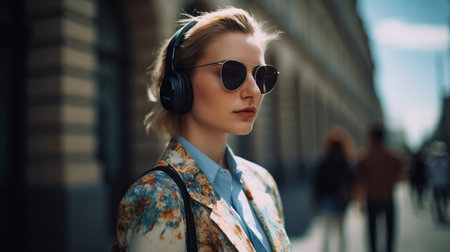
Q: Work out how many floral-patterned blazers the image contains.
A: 1